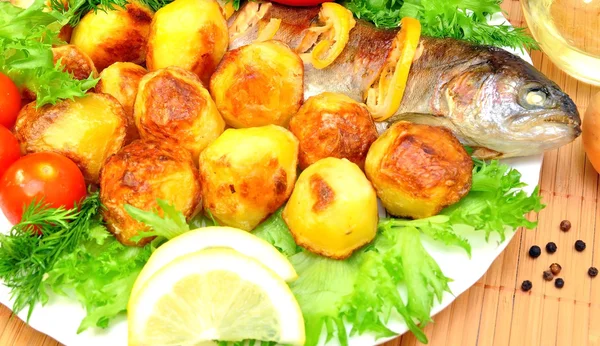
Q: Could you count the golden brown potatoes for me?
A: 12